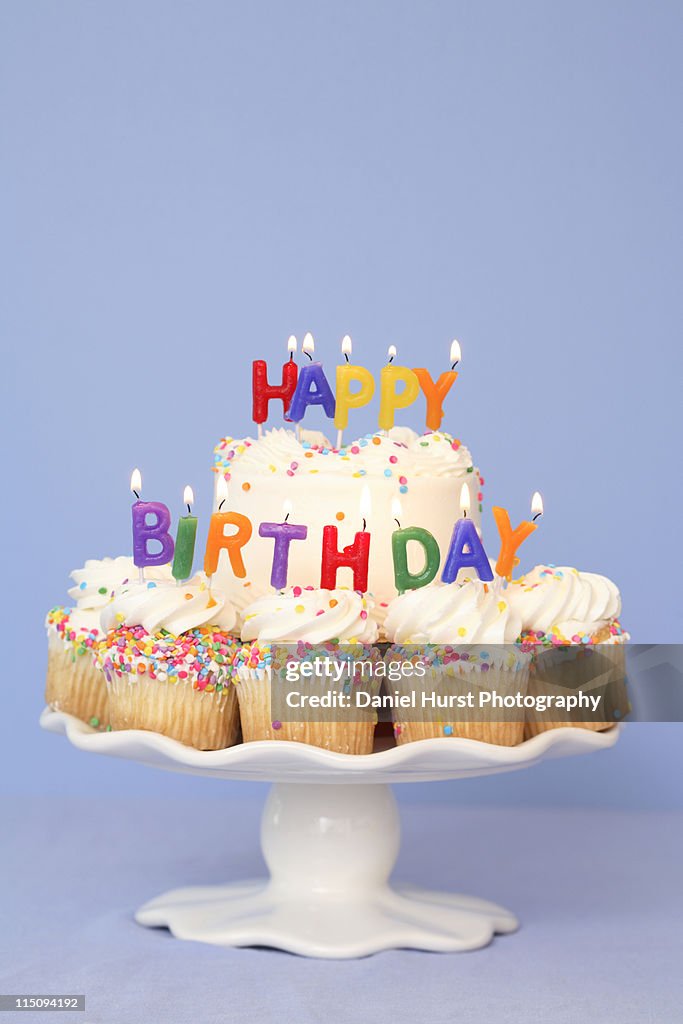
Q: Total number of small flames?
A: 13